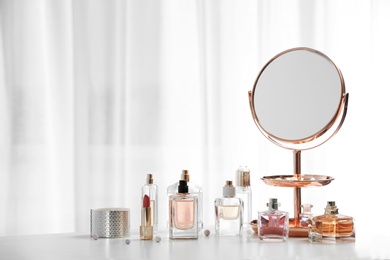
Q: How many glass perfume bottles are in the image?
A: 8